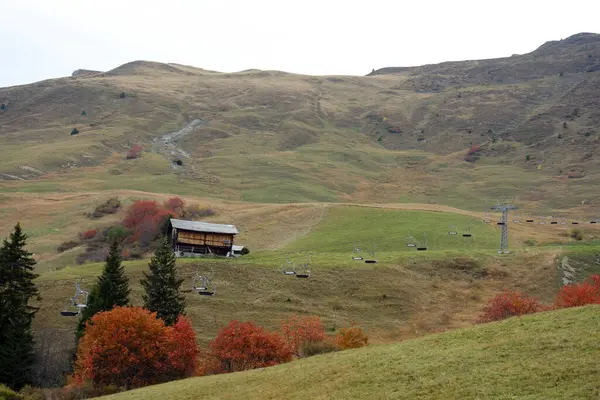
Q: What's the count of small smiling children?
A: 0